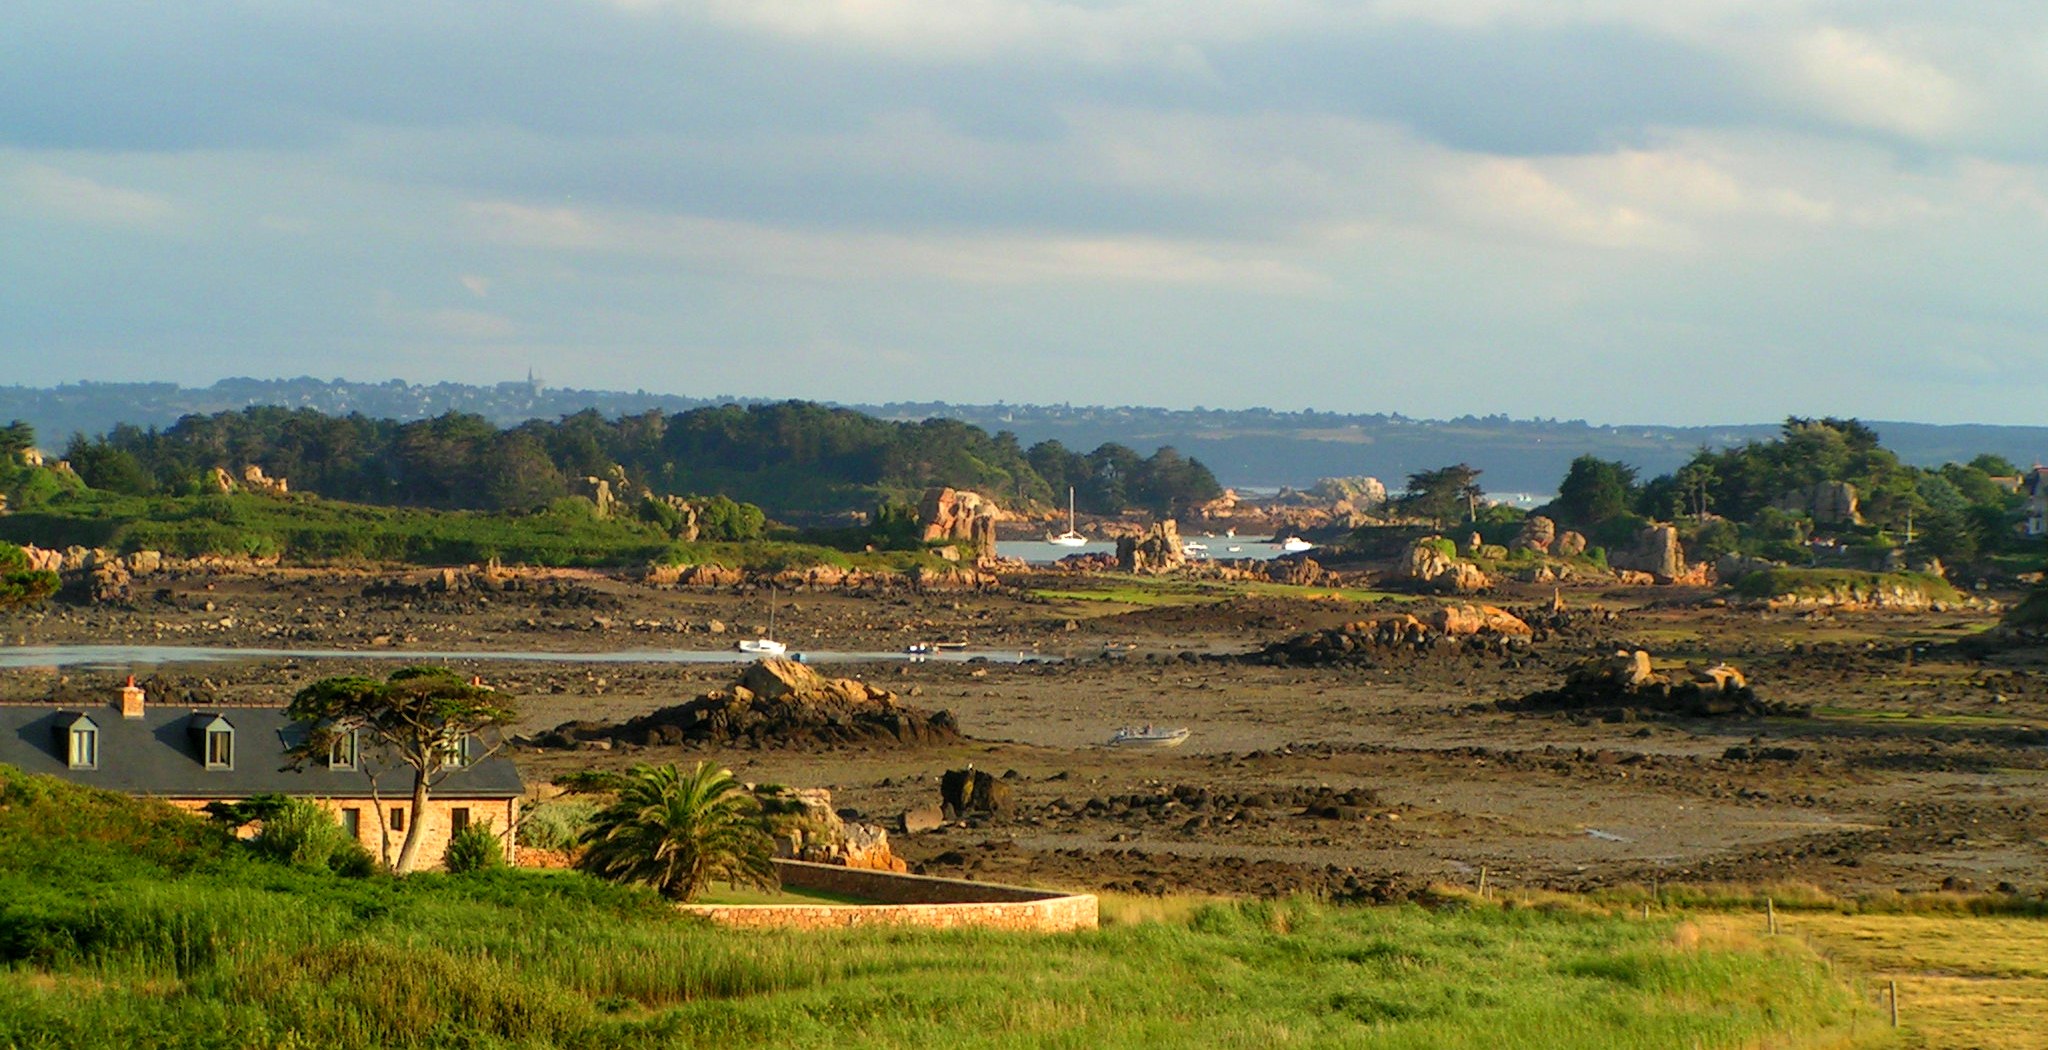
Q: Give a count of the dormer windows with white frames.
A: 4